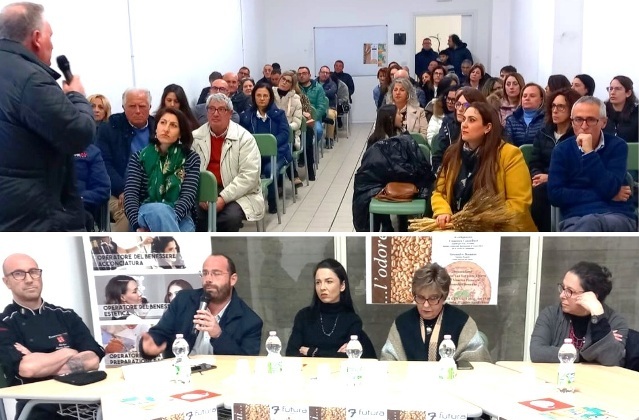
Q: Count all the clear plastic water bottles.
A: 5